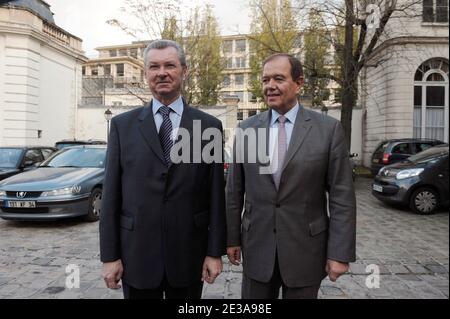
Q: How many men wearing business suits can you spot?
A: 2